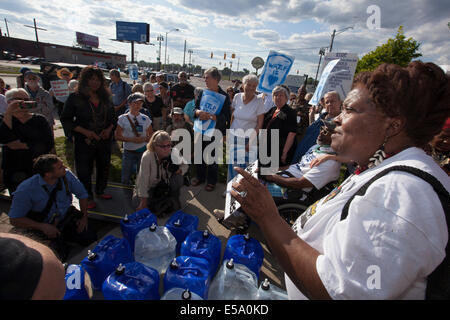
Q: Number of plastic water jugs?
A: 12